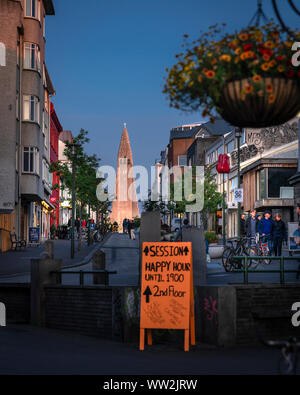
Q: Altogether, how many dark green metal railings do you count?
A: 2